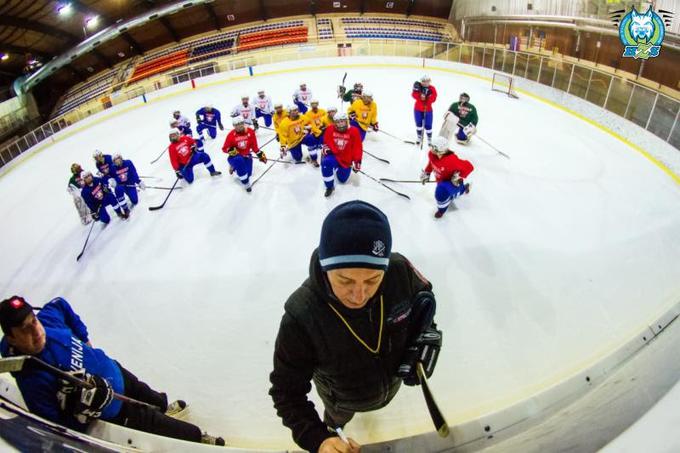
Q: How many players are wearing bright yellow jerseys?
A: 5